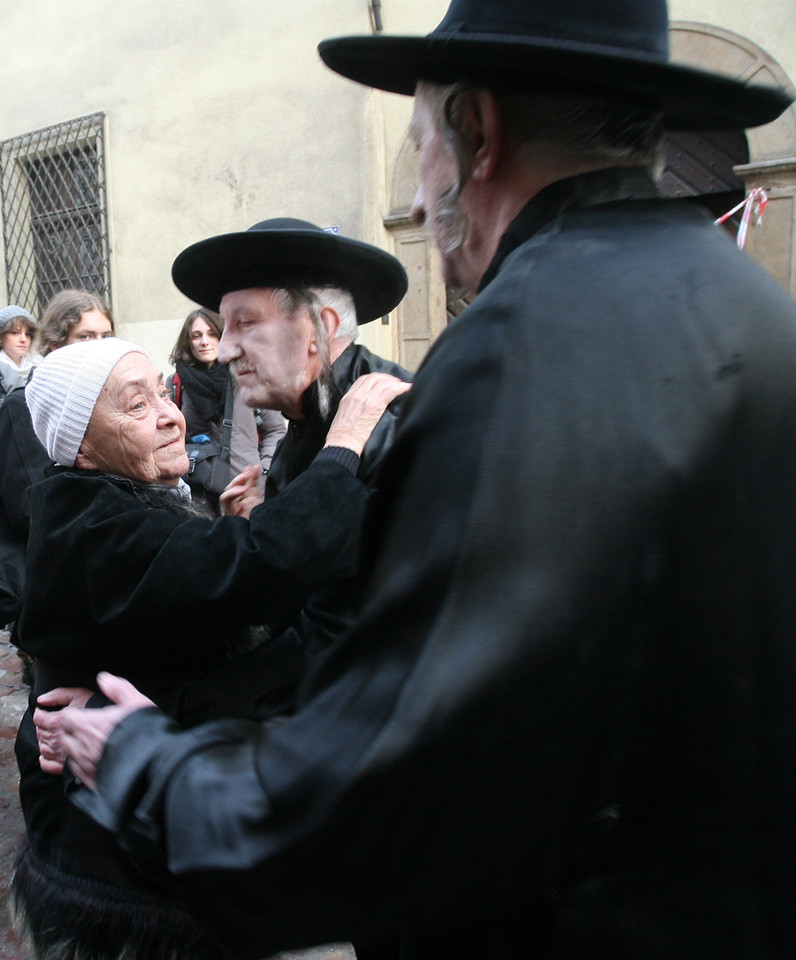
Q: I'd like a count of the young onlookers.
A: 3